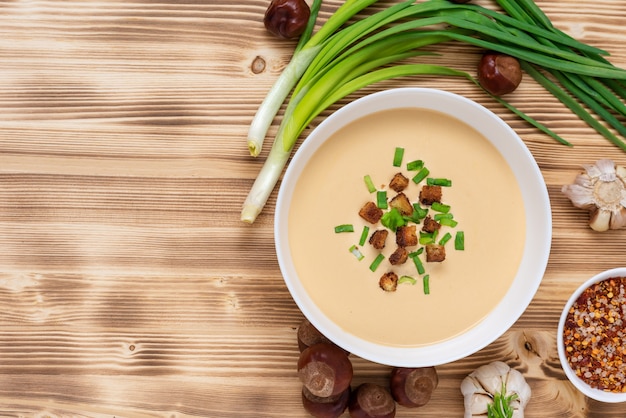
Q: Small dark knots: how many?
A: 3